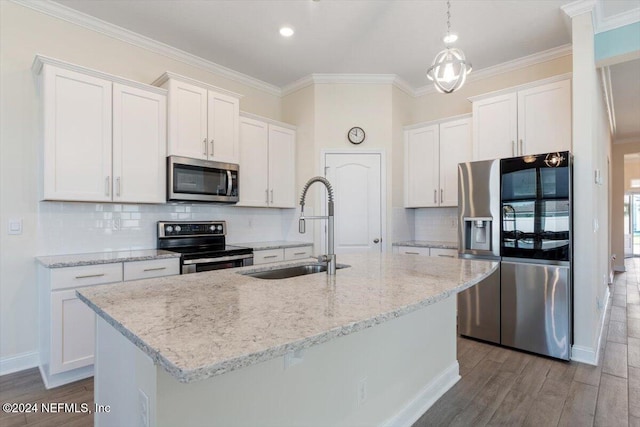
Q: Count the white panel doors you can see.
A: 1